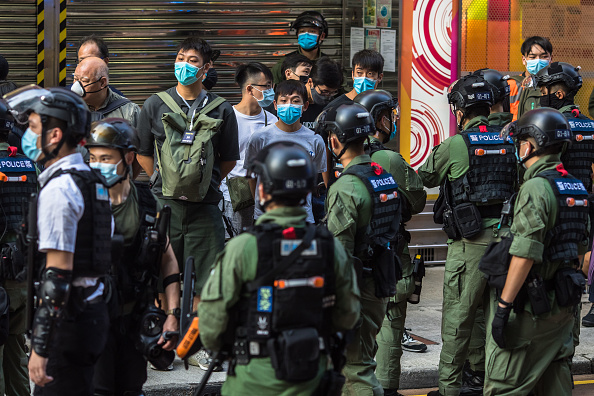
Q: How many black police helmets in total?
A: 11